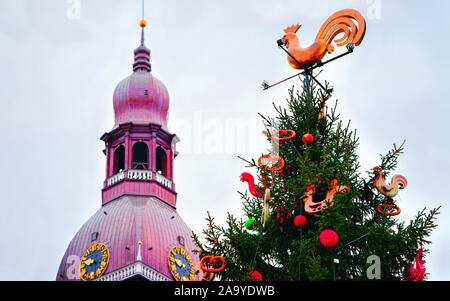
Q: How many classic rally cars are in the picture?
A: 0